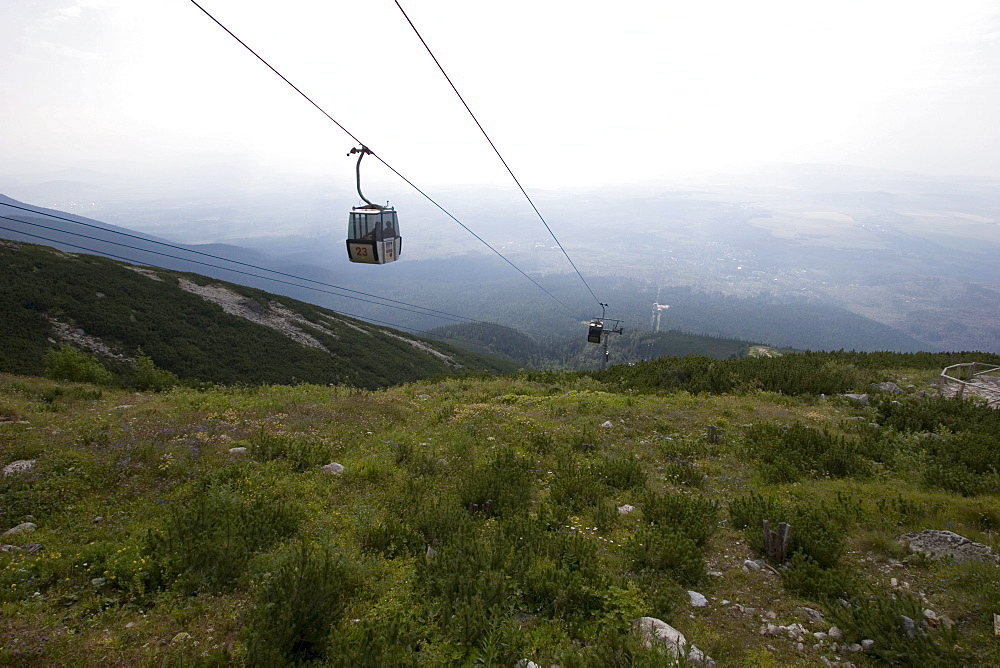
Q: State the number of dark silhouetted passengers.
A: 2